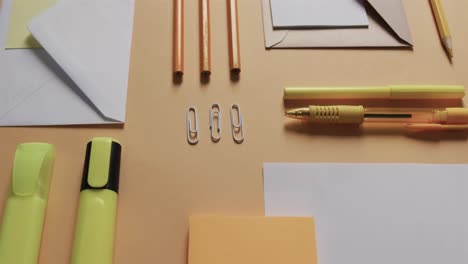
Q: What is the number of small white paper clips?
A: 3